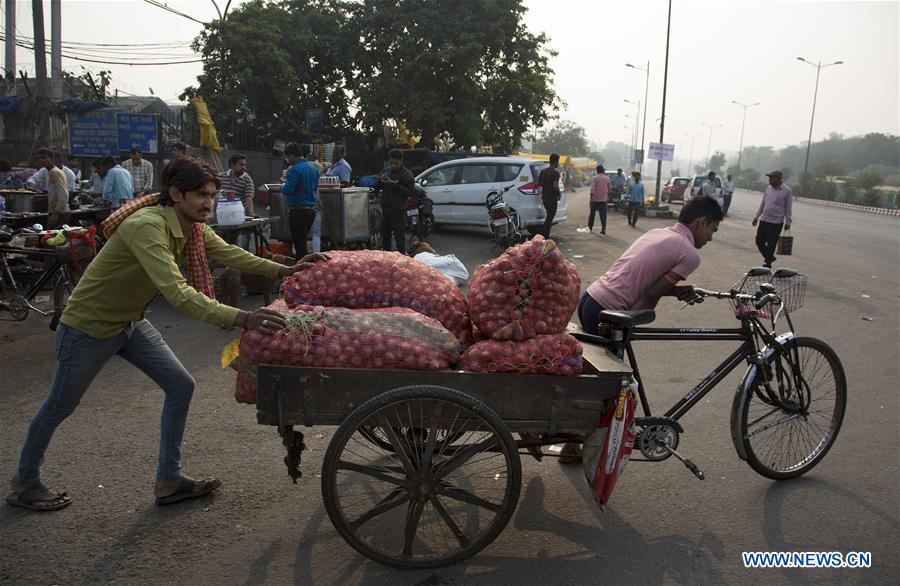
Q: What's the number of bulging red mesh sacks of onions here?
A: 4